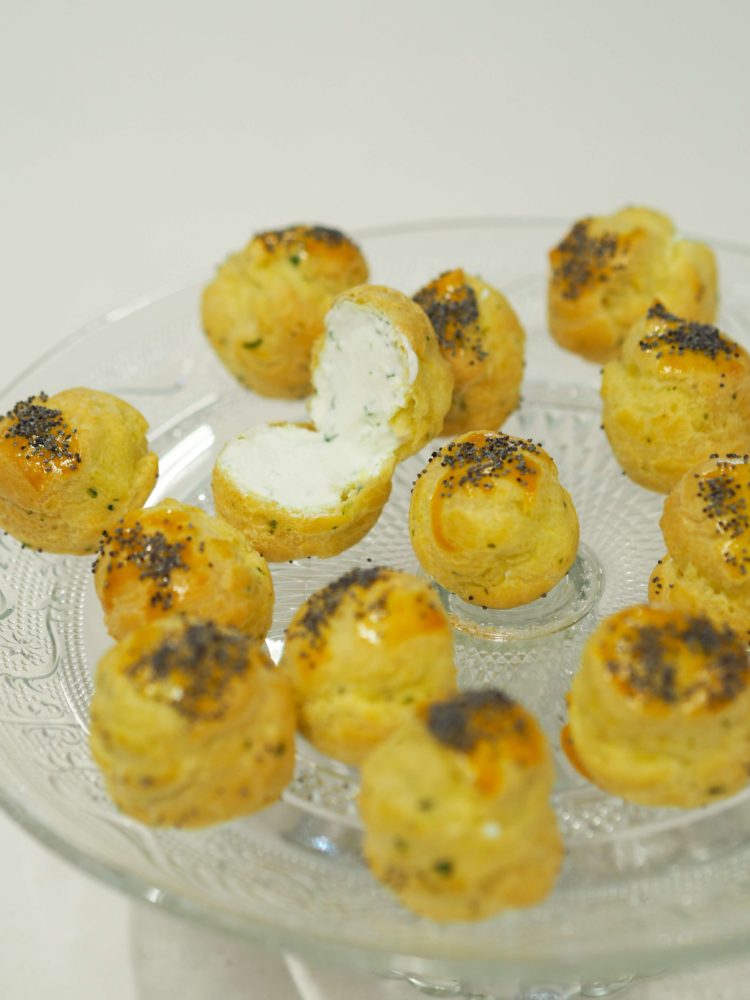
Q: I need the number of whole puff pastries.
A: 12